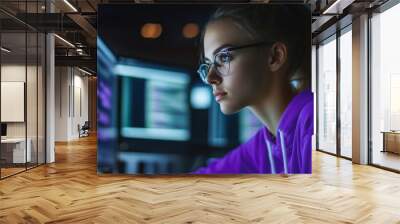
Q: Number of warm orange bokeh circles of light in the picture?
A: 2